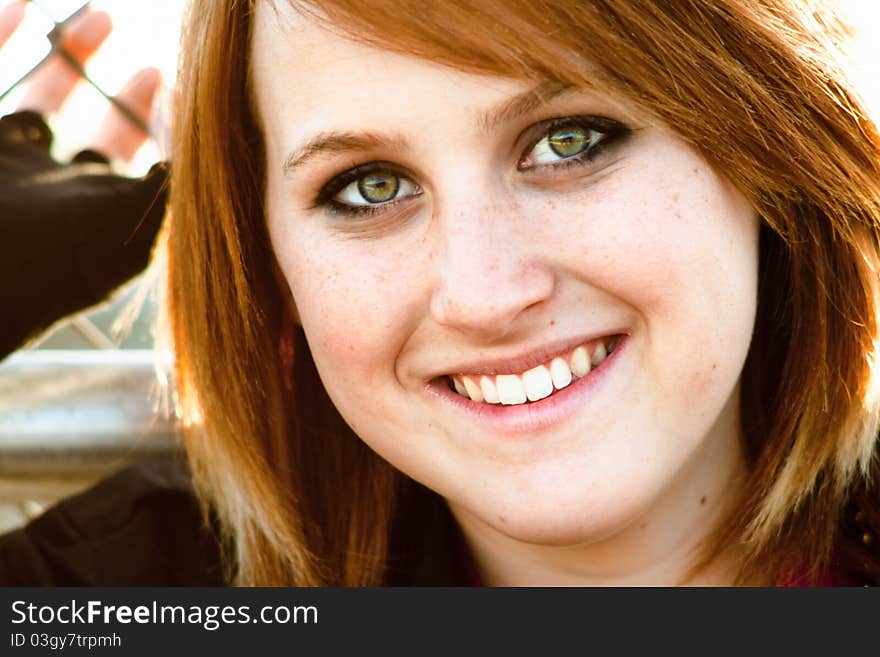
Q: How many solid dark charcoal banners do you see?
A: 1